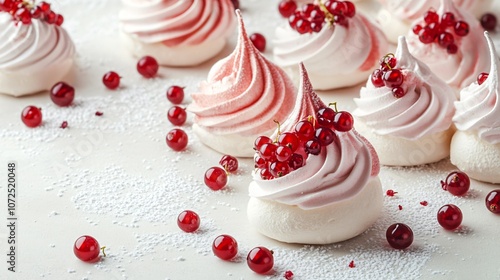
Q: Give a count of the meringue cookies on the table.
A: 9